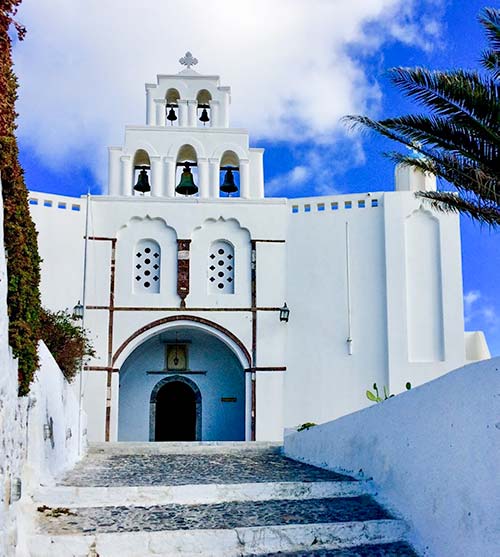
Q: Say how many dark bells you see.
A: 5